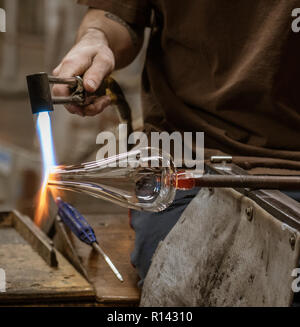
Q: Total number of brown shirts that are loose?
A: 1